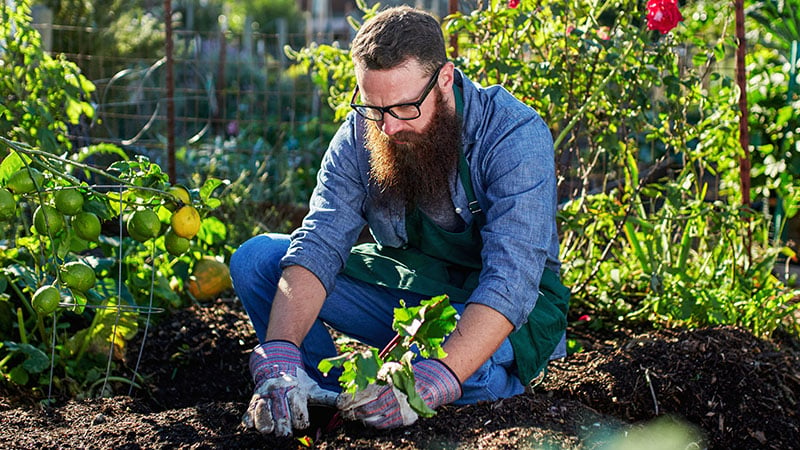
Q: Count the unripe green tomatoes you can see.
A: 9